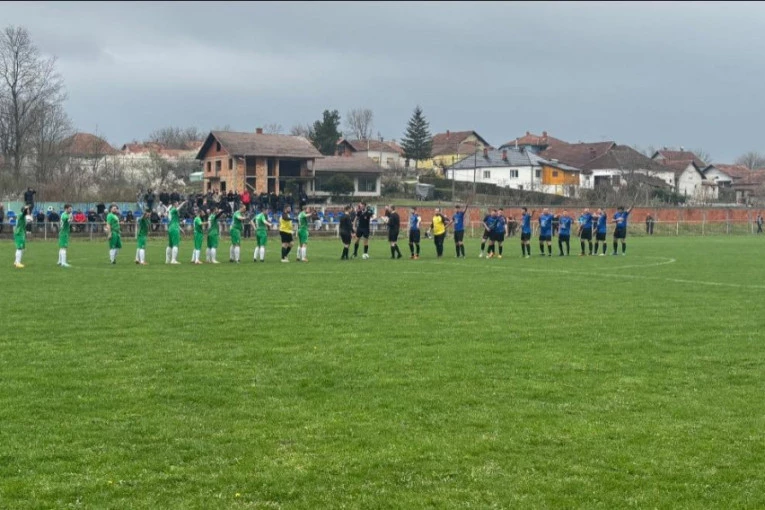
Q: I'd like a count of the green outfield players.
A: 10